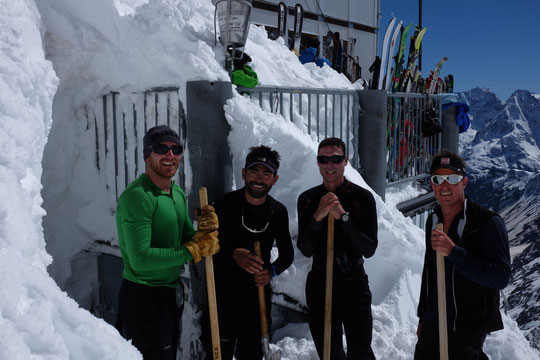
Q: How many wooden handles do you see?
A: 4